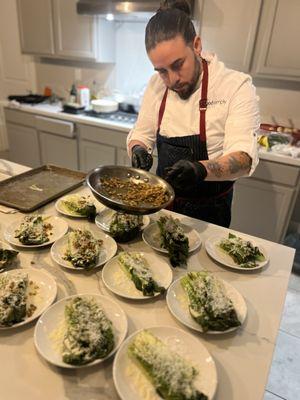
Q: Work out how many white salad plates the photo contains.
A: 12